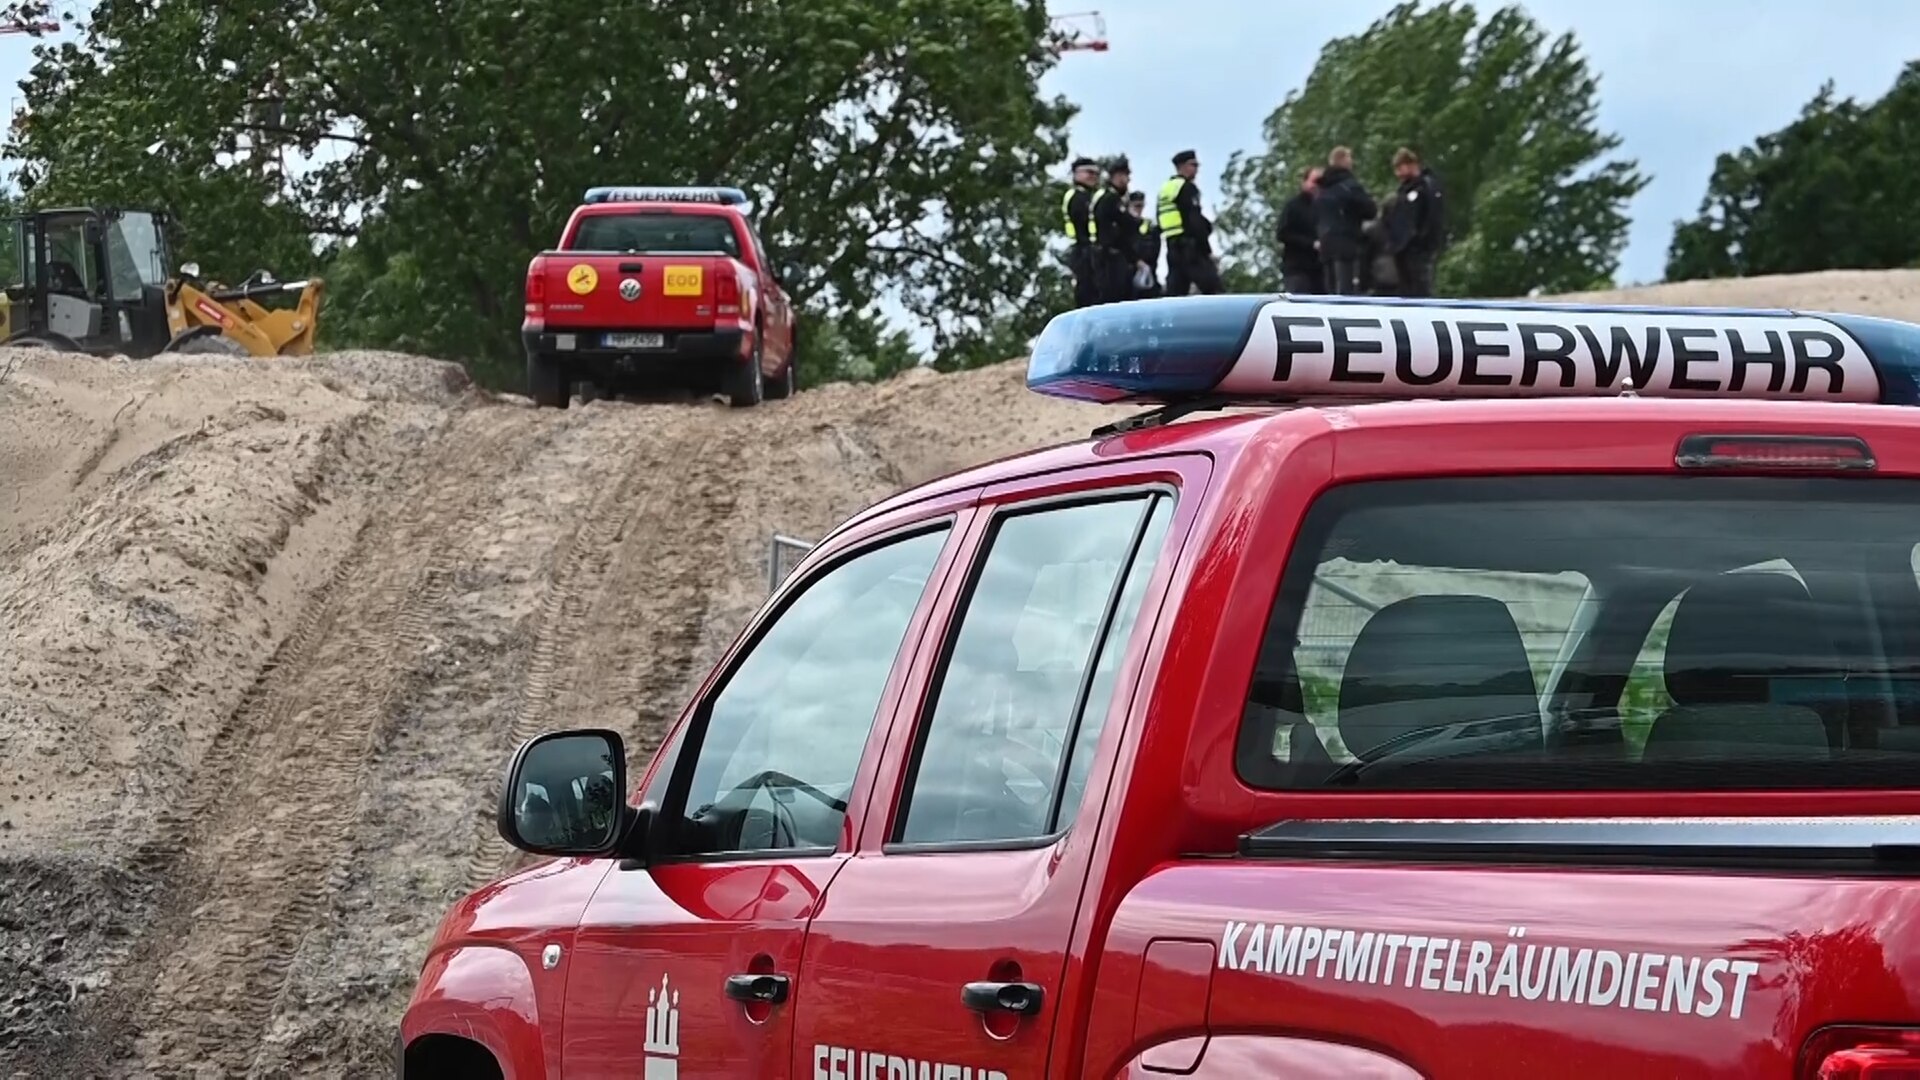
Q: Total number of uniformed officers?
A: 4